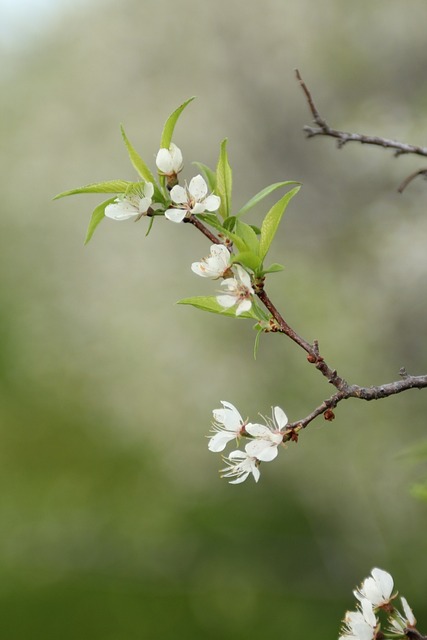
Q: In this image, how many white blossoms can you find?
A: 11